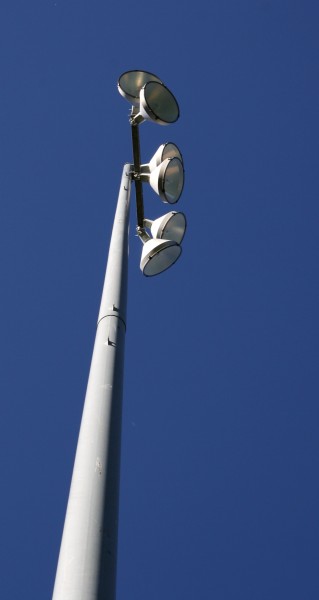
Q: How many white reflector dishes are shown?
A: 6